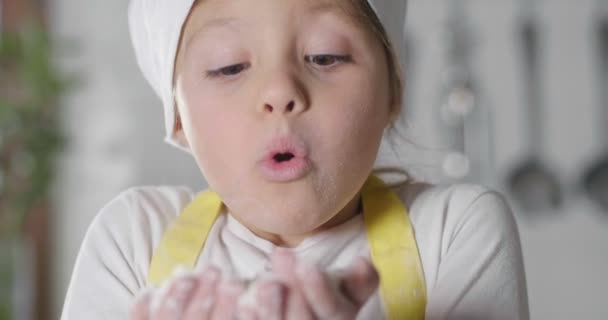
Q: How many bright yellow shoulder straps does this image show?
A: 2